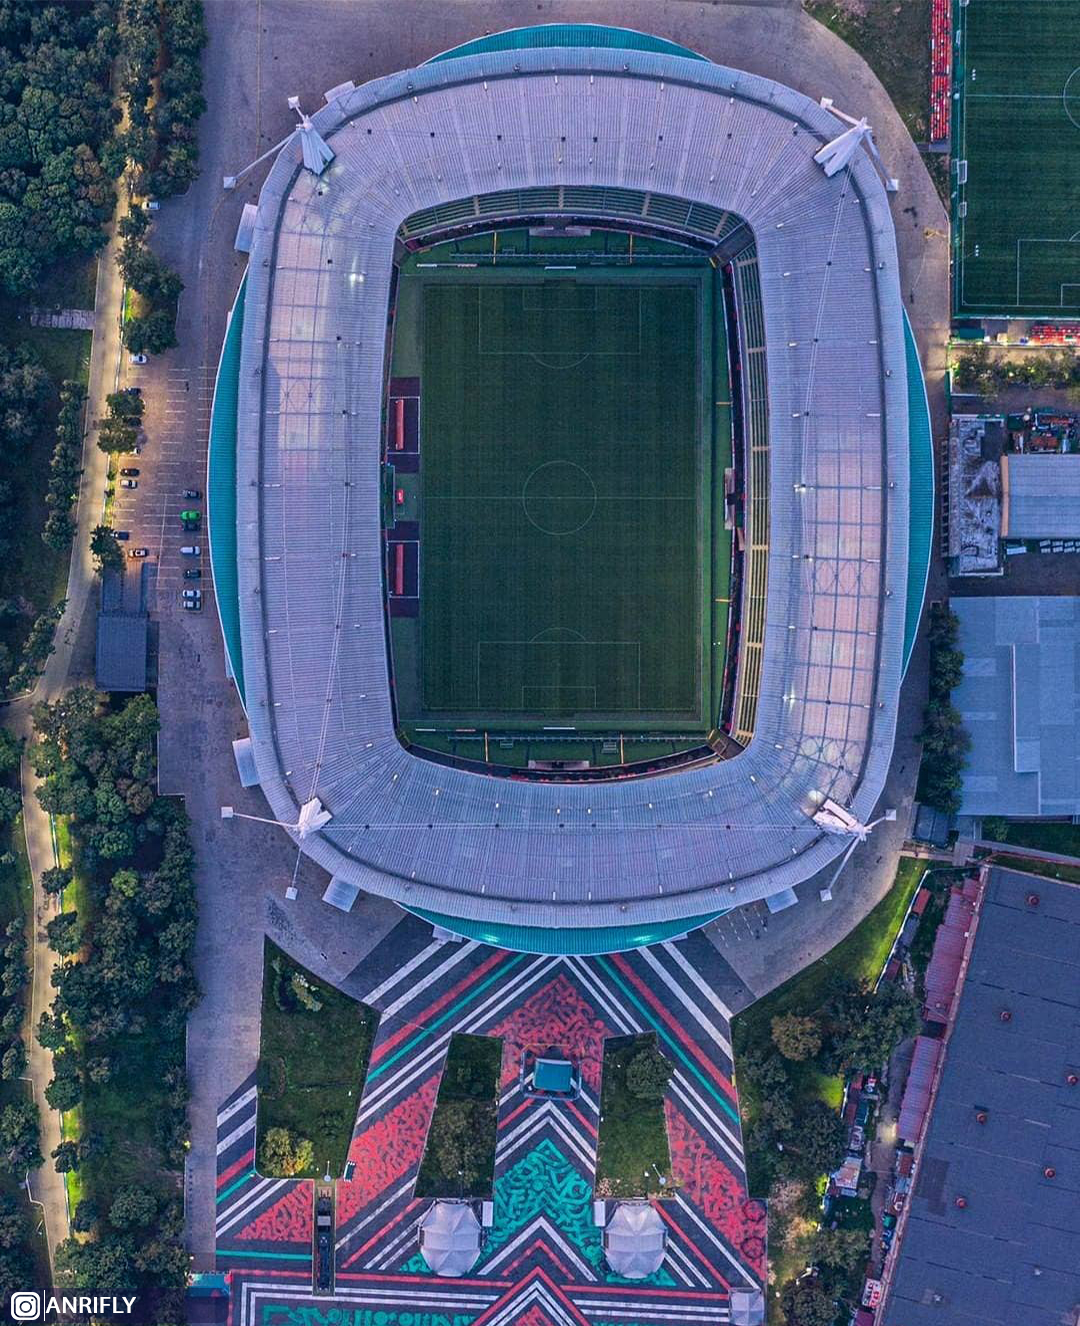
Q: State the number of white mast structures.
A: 4